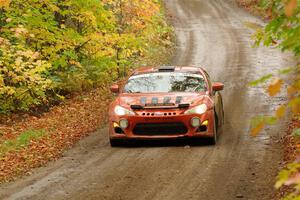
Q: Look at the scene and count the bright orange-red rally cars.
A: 1